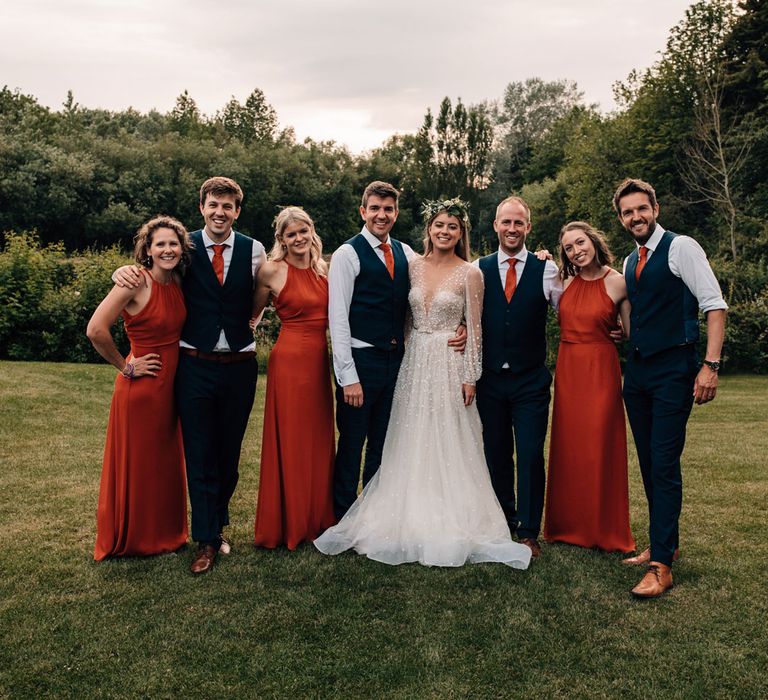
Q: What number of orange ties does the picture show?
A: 4